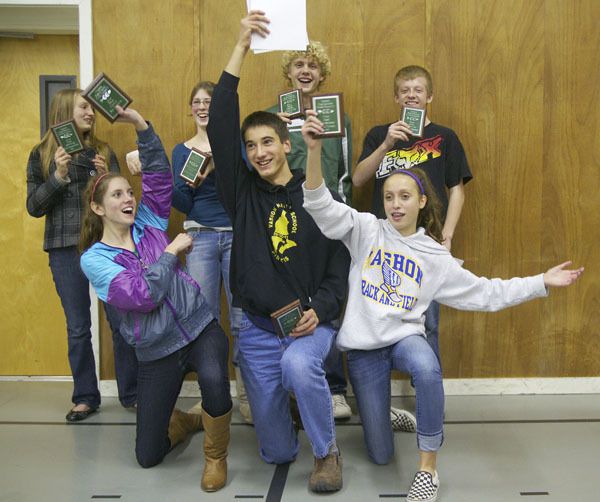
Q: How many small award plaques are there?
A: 7